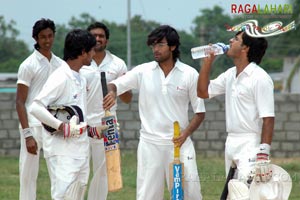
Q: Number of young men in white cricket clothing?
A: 5